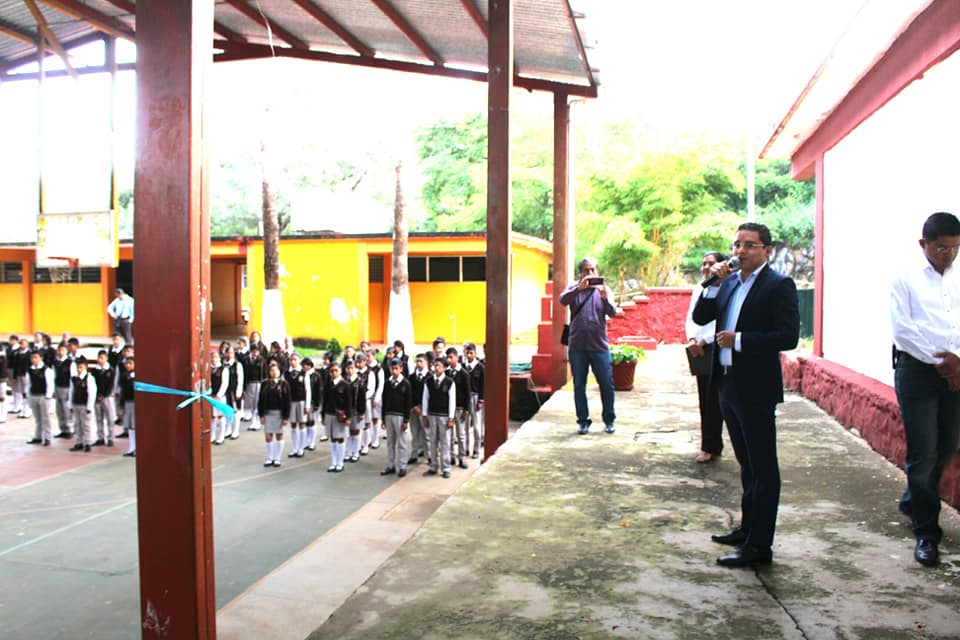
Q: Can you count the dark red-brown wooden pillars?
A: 3